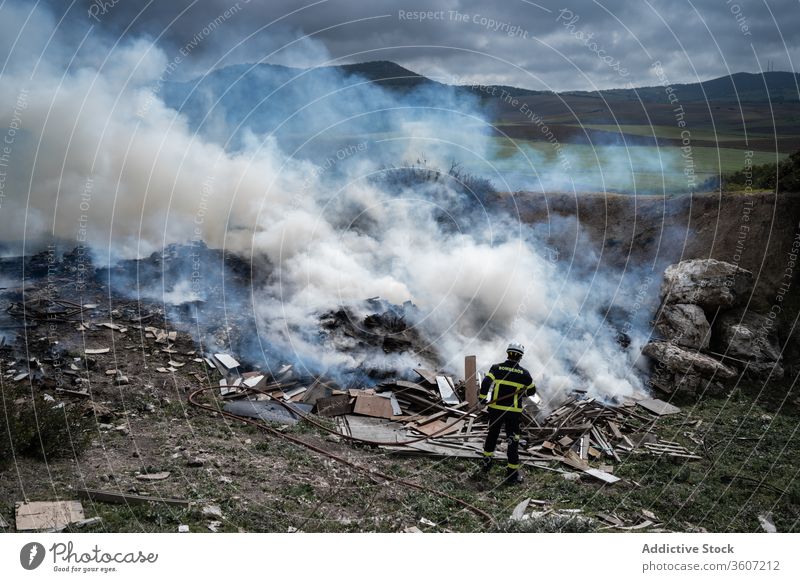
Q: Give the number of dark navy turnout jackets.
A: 1